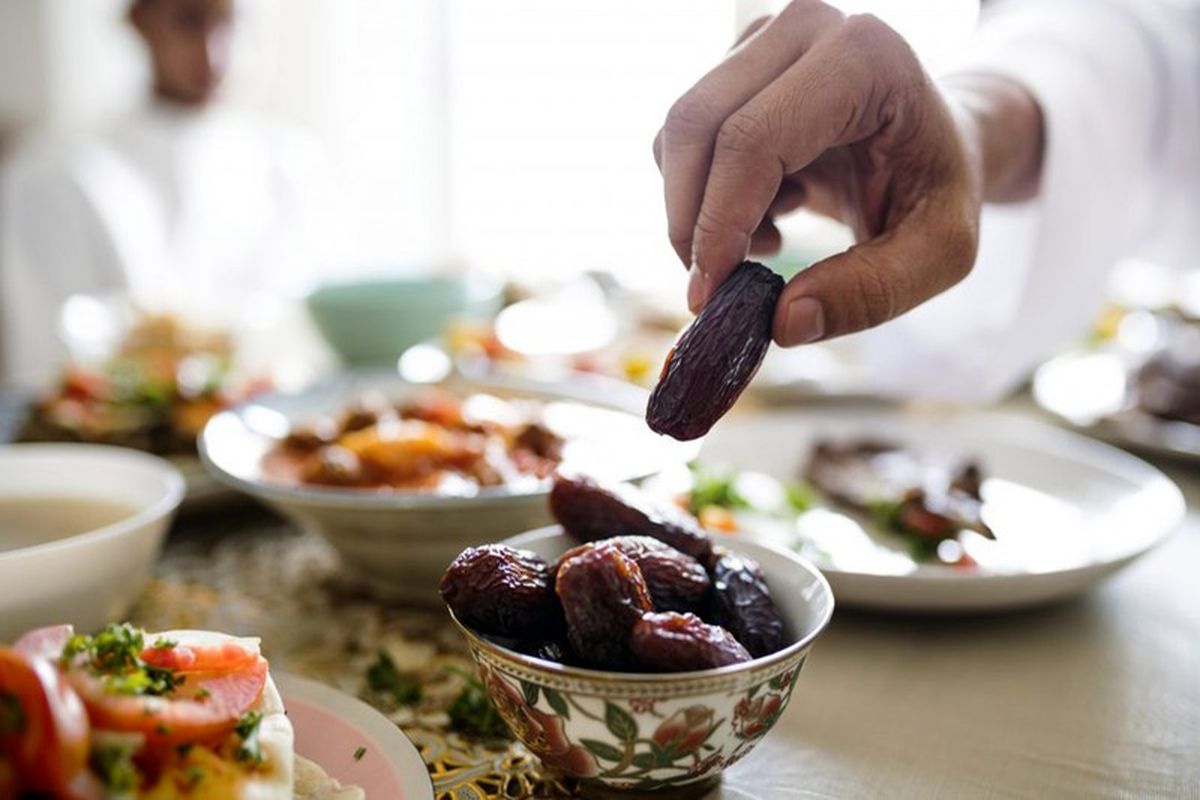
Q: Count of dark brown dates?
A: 7